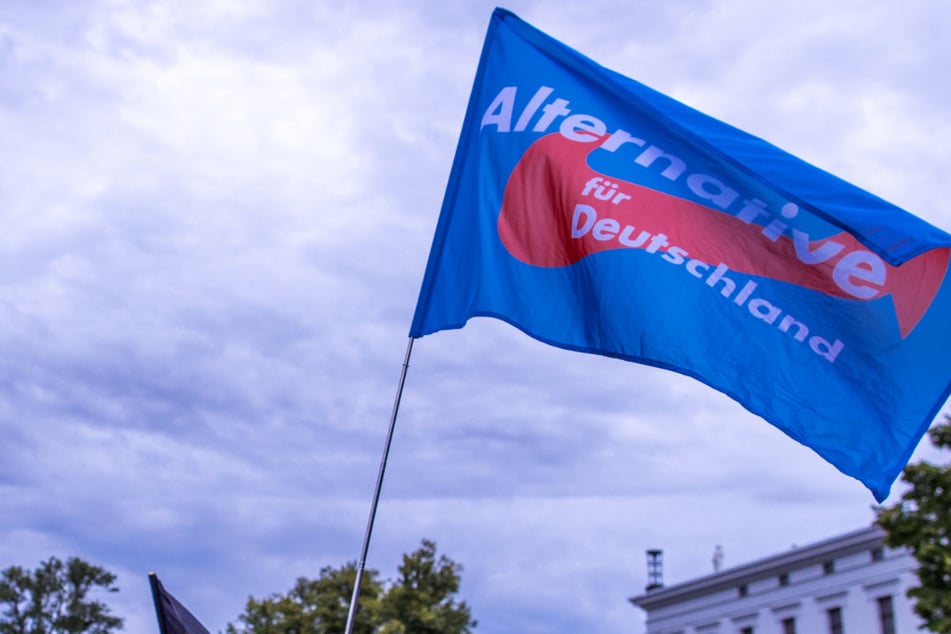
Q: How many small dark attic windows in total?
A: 4